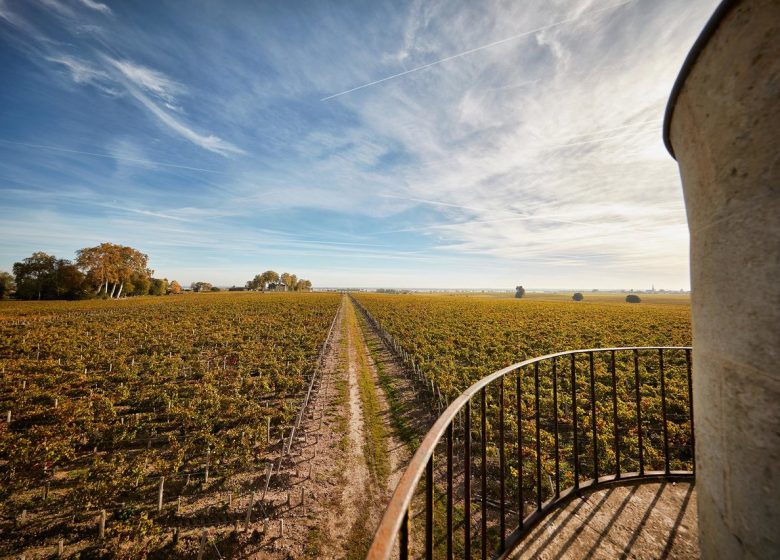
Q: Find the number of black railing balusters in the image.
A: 15